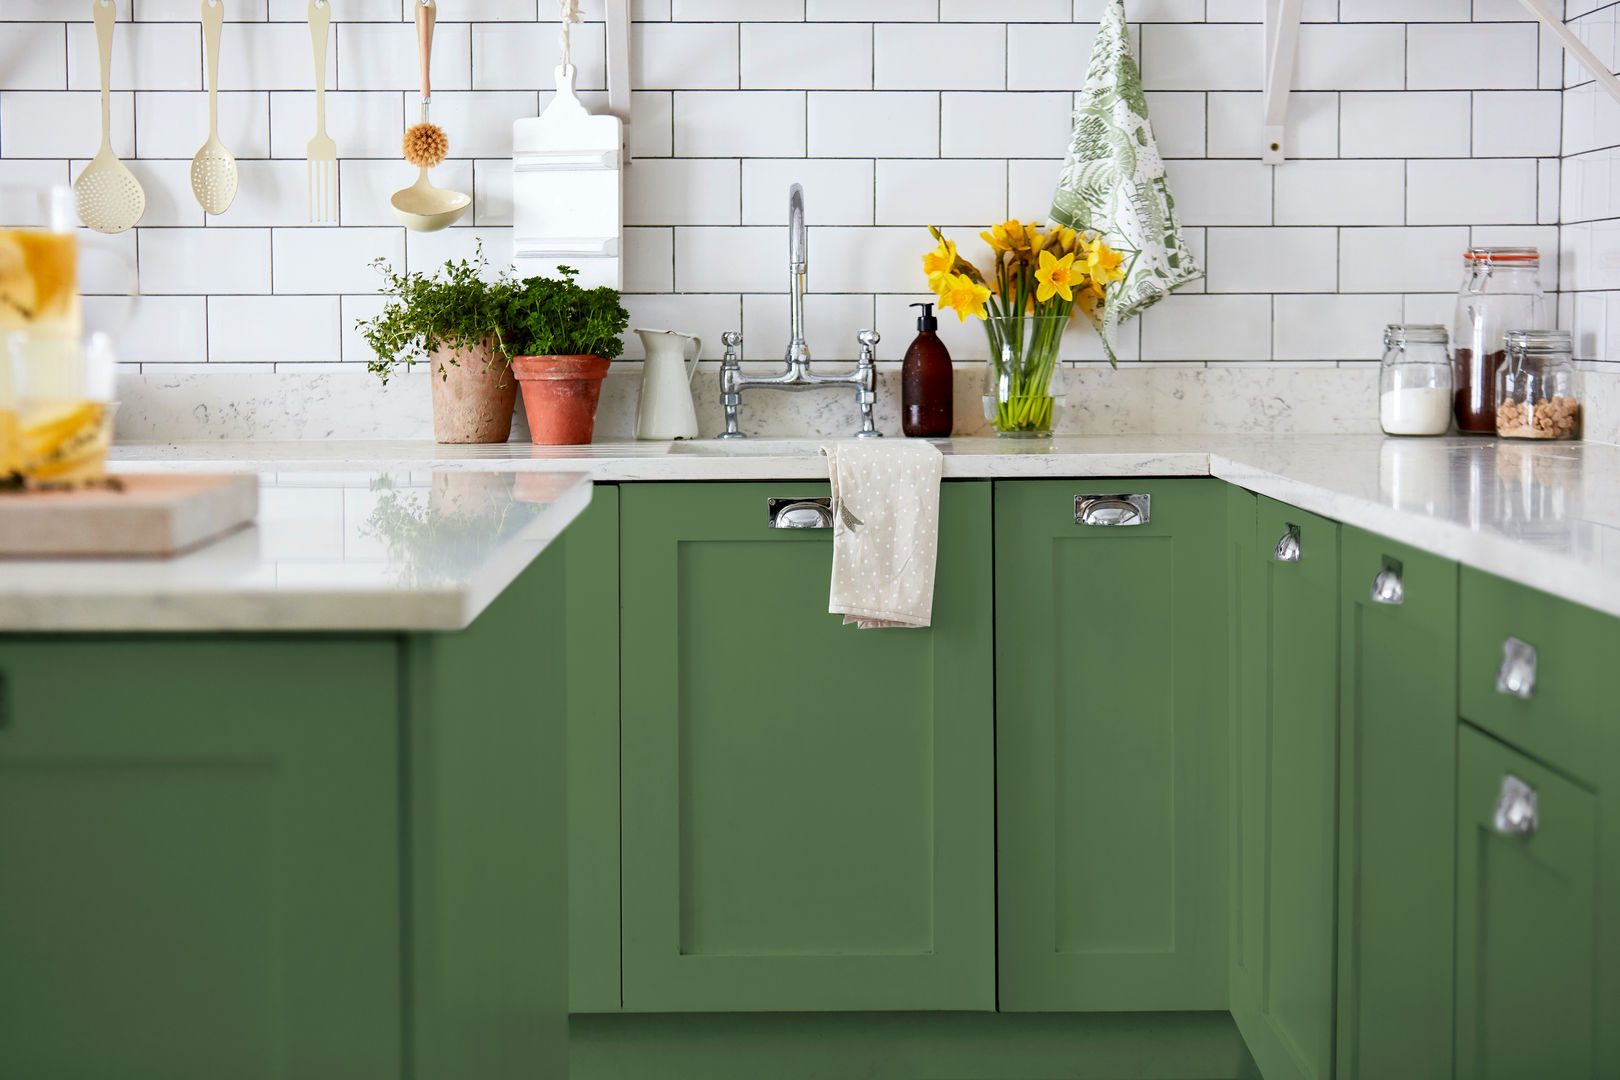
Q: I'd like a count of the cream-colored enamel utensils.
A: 4